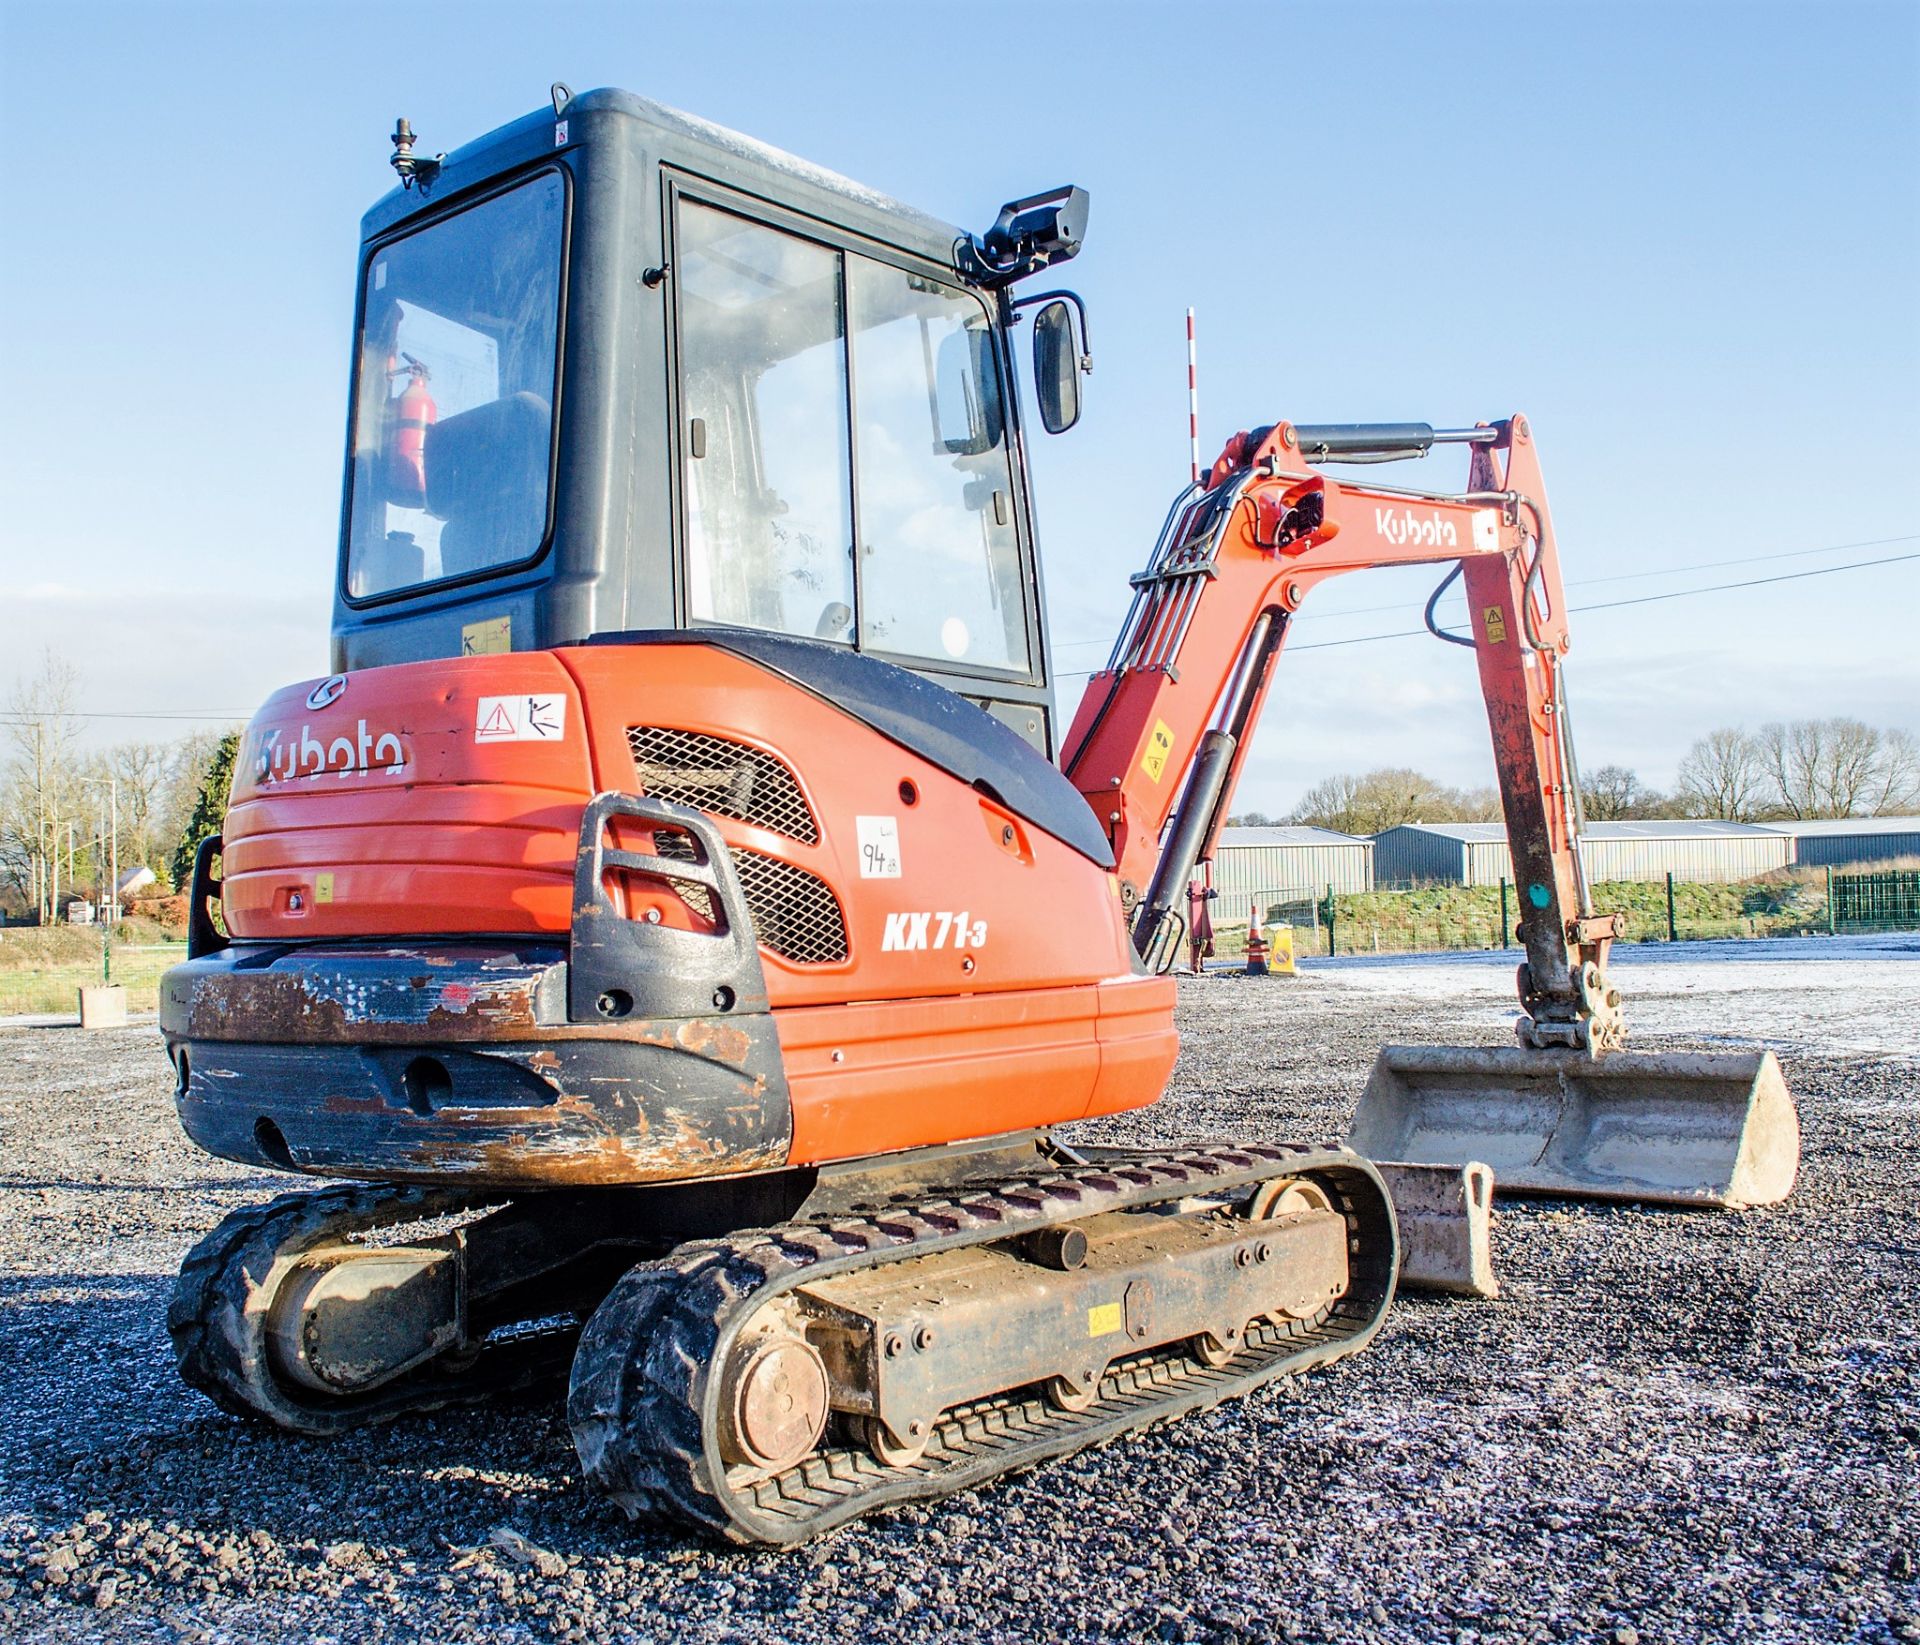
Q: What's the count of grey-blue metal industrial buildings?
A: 3